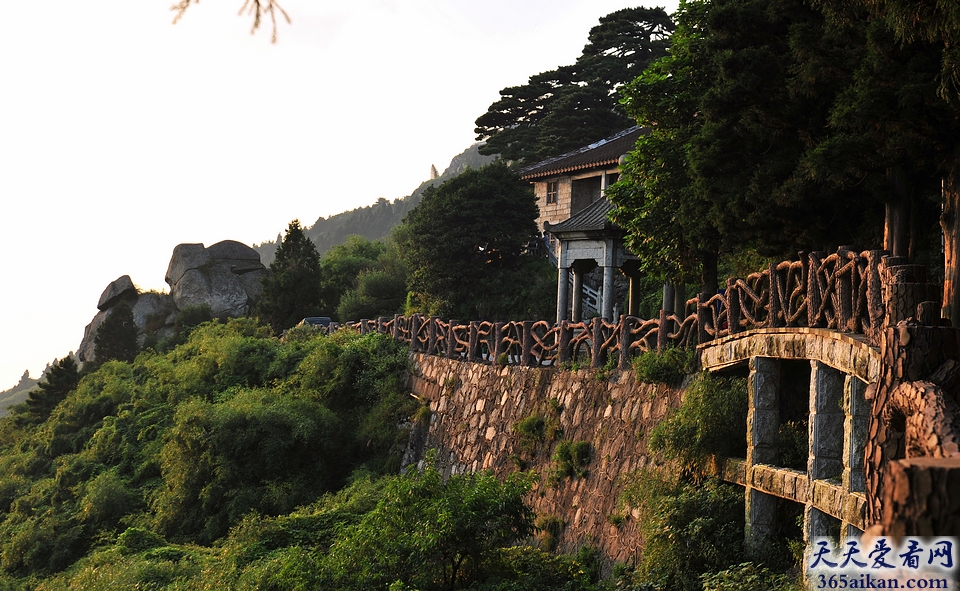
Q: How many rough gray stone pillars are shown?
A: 3